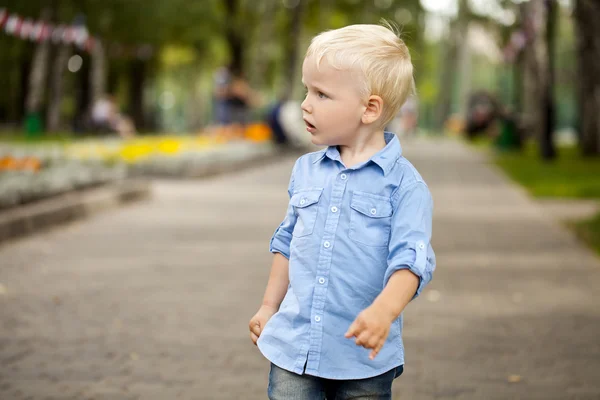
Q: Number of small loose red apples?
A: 0